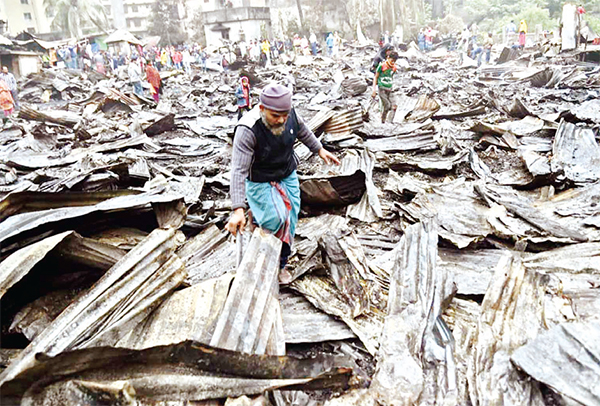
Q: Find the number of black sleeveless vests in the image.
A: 1